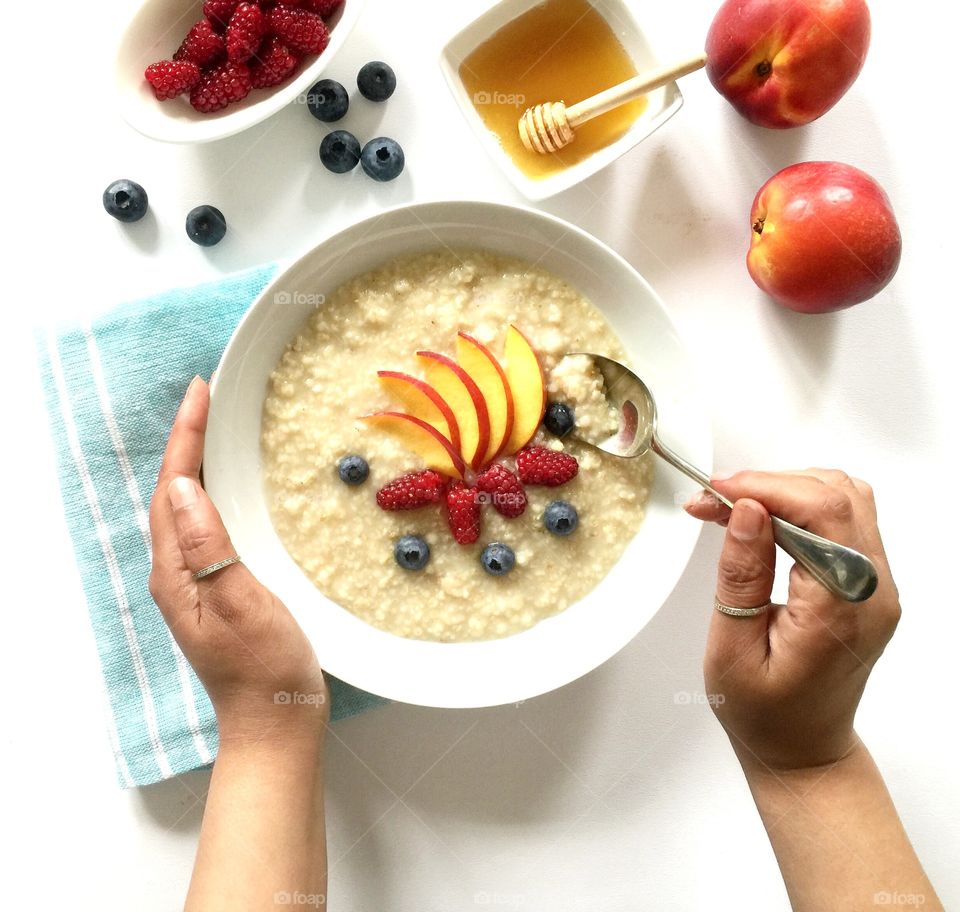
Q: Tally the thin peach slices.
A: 5